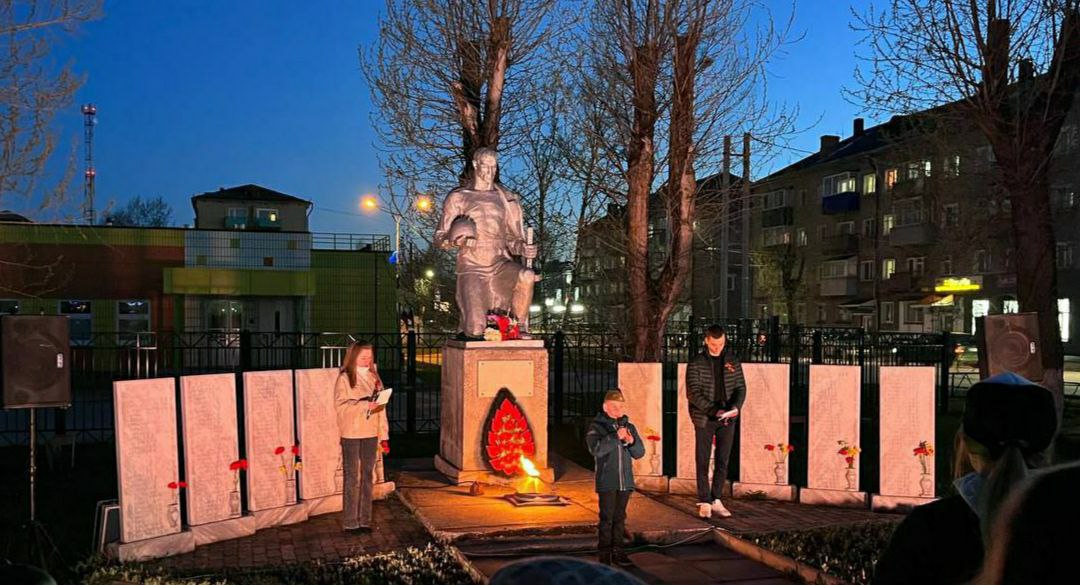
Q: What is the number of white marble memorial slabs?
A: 10